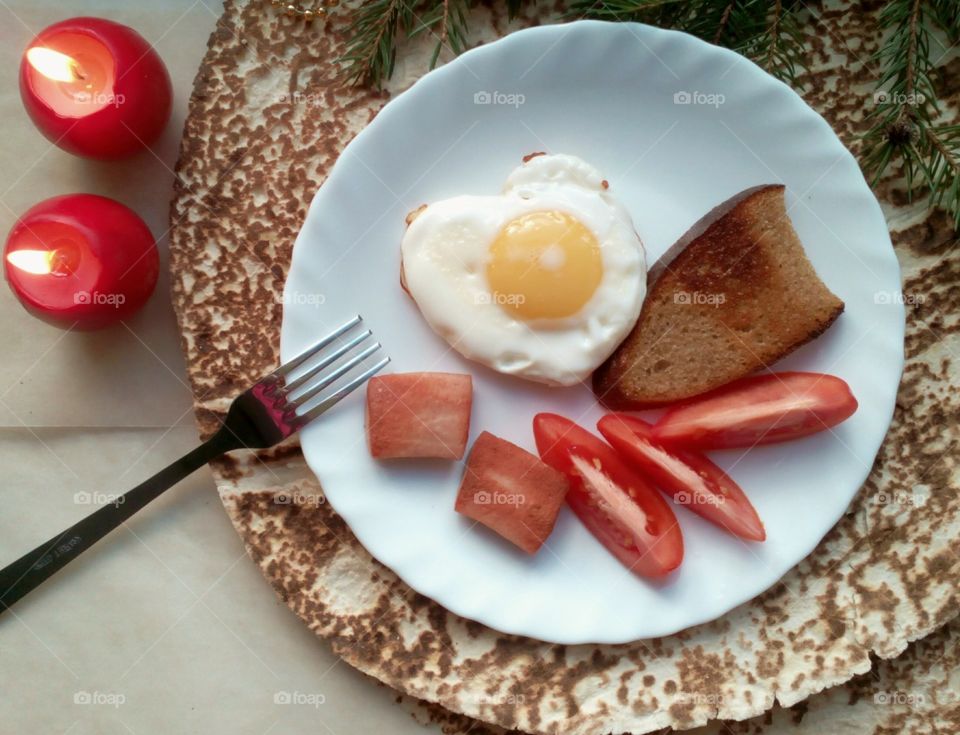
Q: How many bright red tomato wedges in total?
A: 3